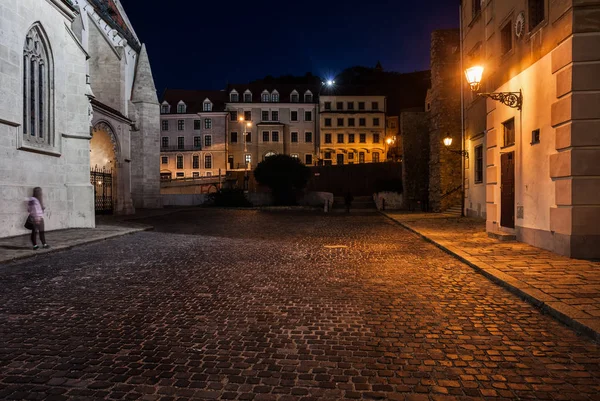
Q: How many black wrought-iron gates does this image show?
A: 1